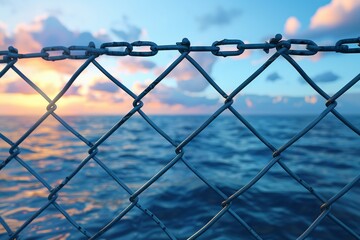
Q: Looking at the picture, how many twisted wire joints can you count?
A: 12